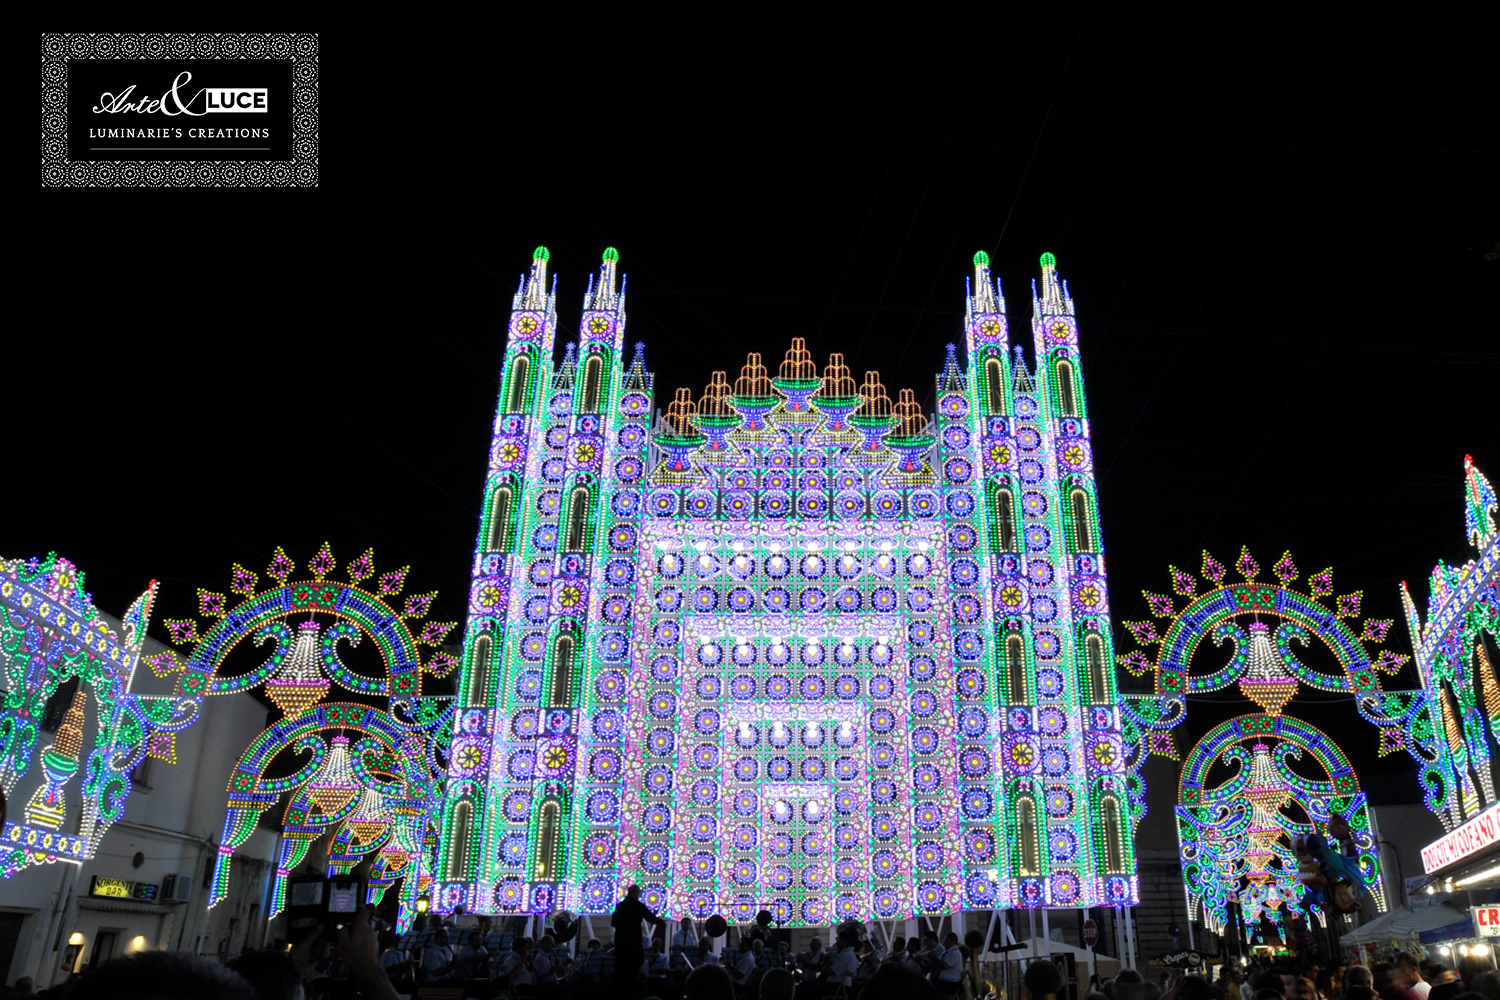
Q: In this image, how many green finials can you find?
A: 4